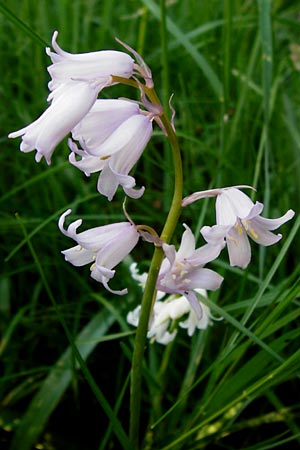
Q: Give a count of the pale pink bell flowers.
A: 7